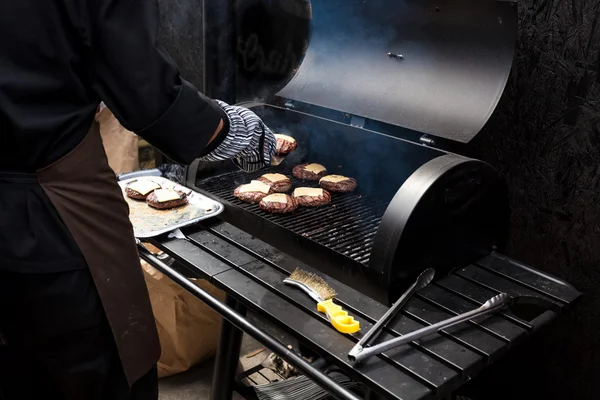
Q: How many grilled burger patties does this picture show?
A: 9